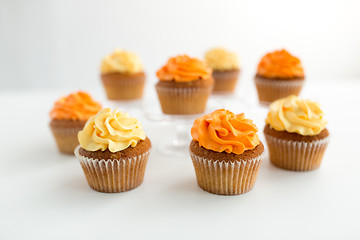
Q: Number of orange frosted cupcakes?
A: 4